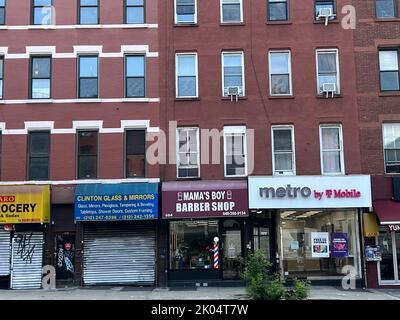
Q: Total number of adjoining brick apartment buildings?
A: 3